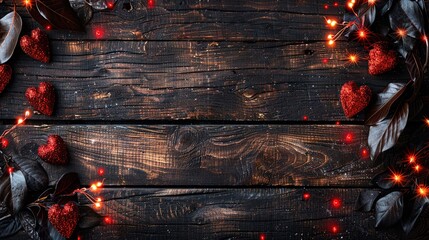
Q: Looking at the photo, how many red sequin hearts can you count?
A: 7